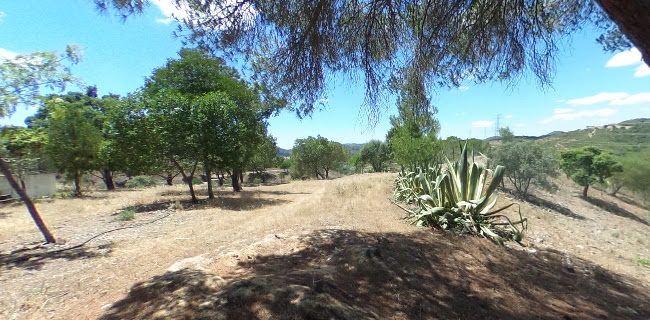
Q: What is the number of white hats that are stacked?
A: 0